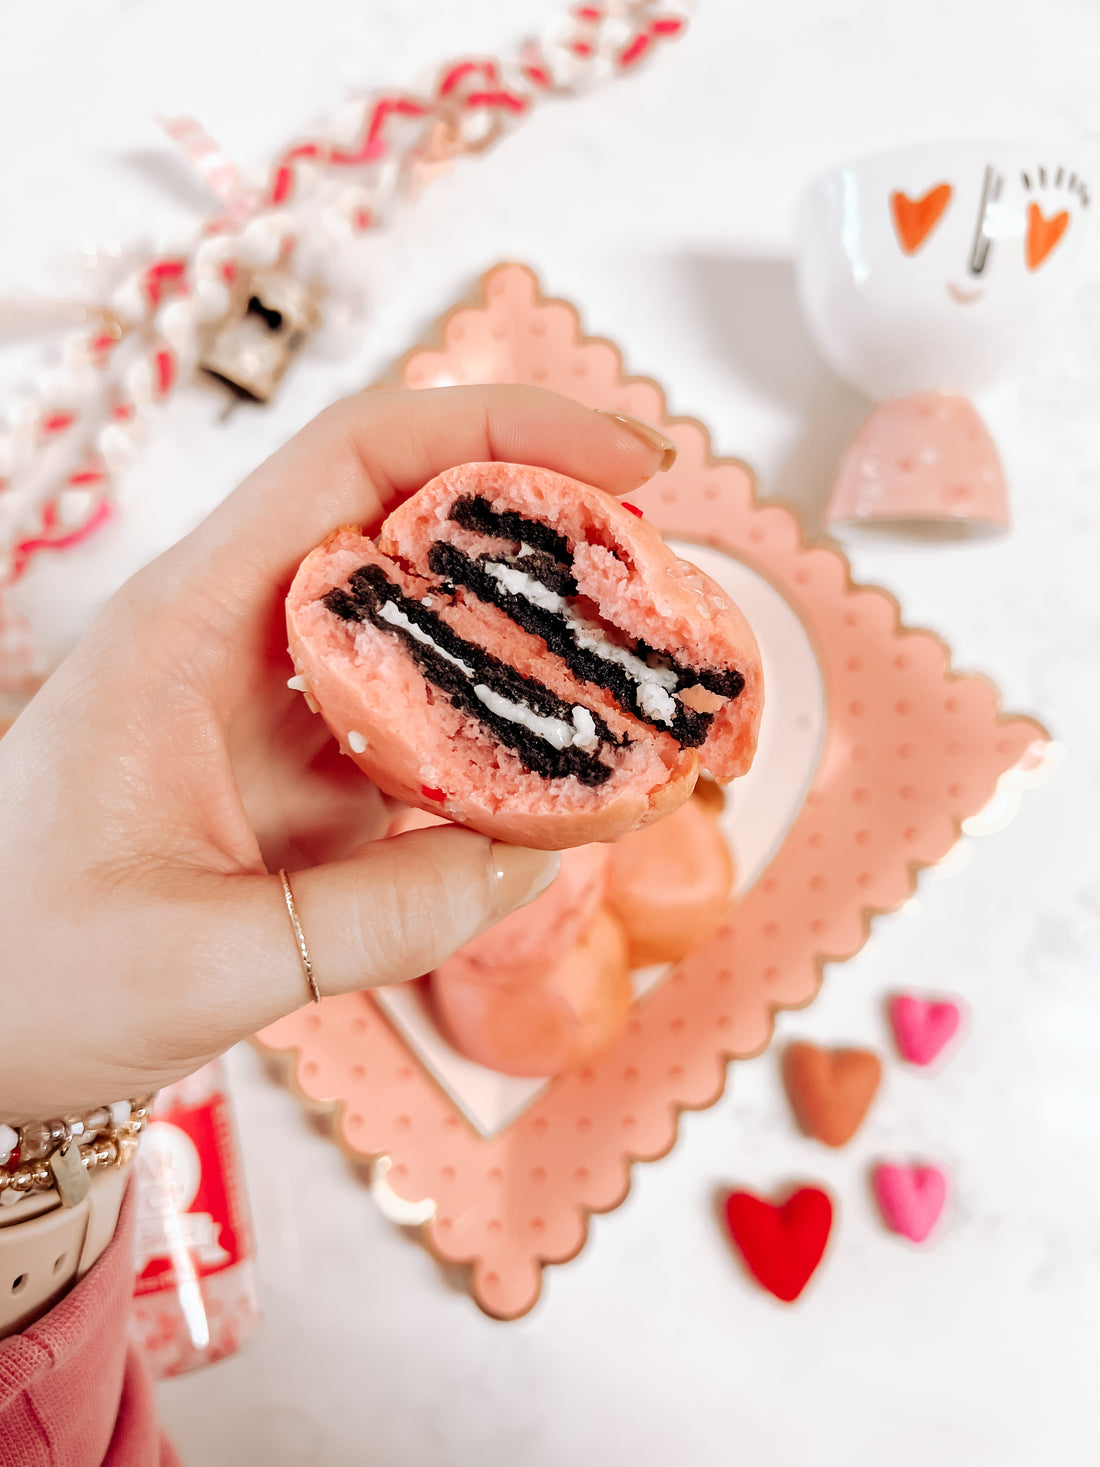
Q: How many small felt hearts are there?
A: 4